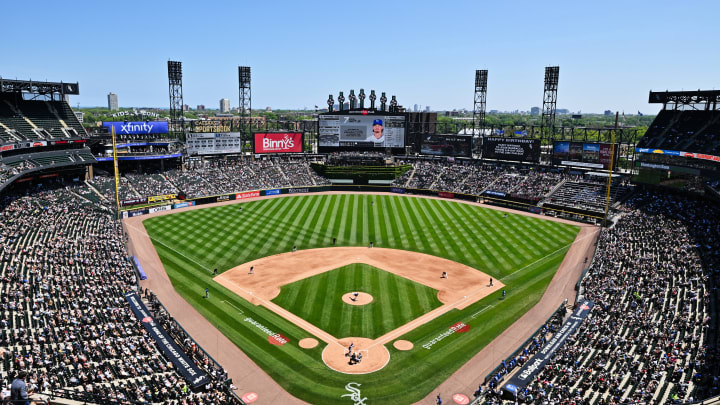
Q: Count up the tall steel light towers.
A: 4